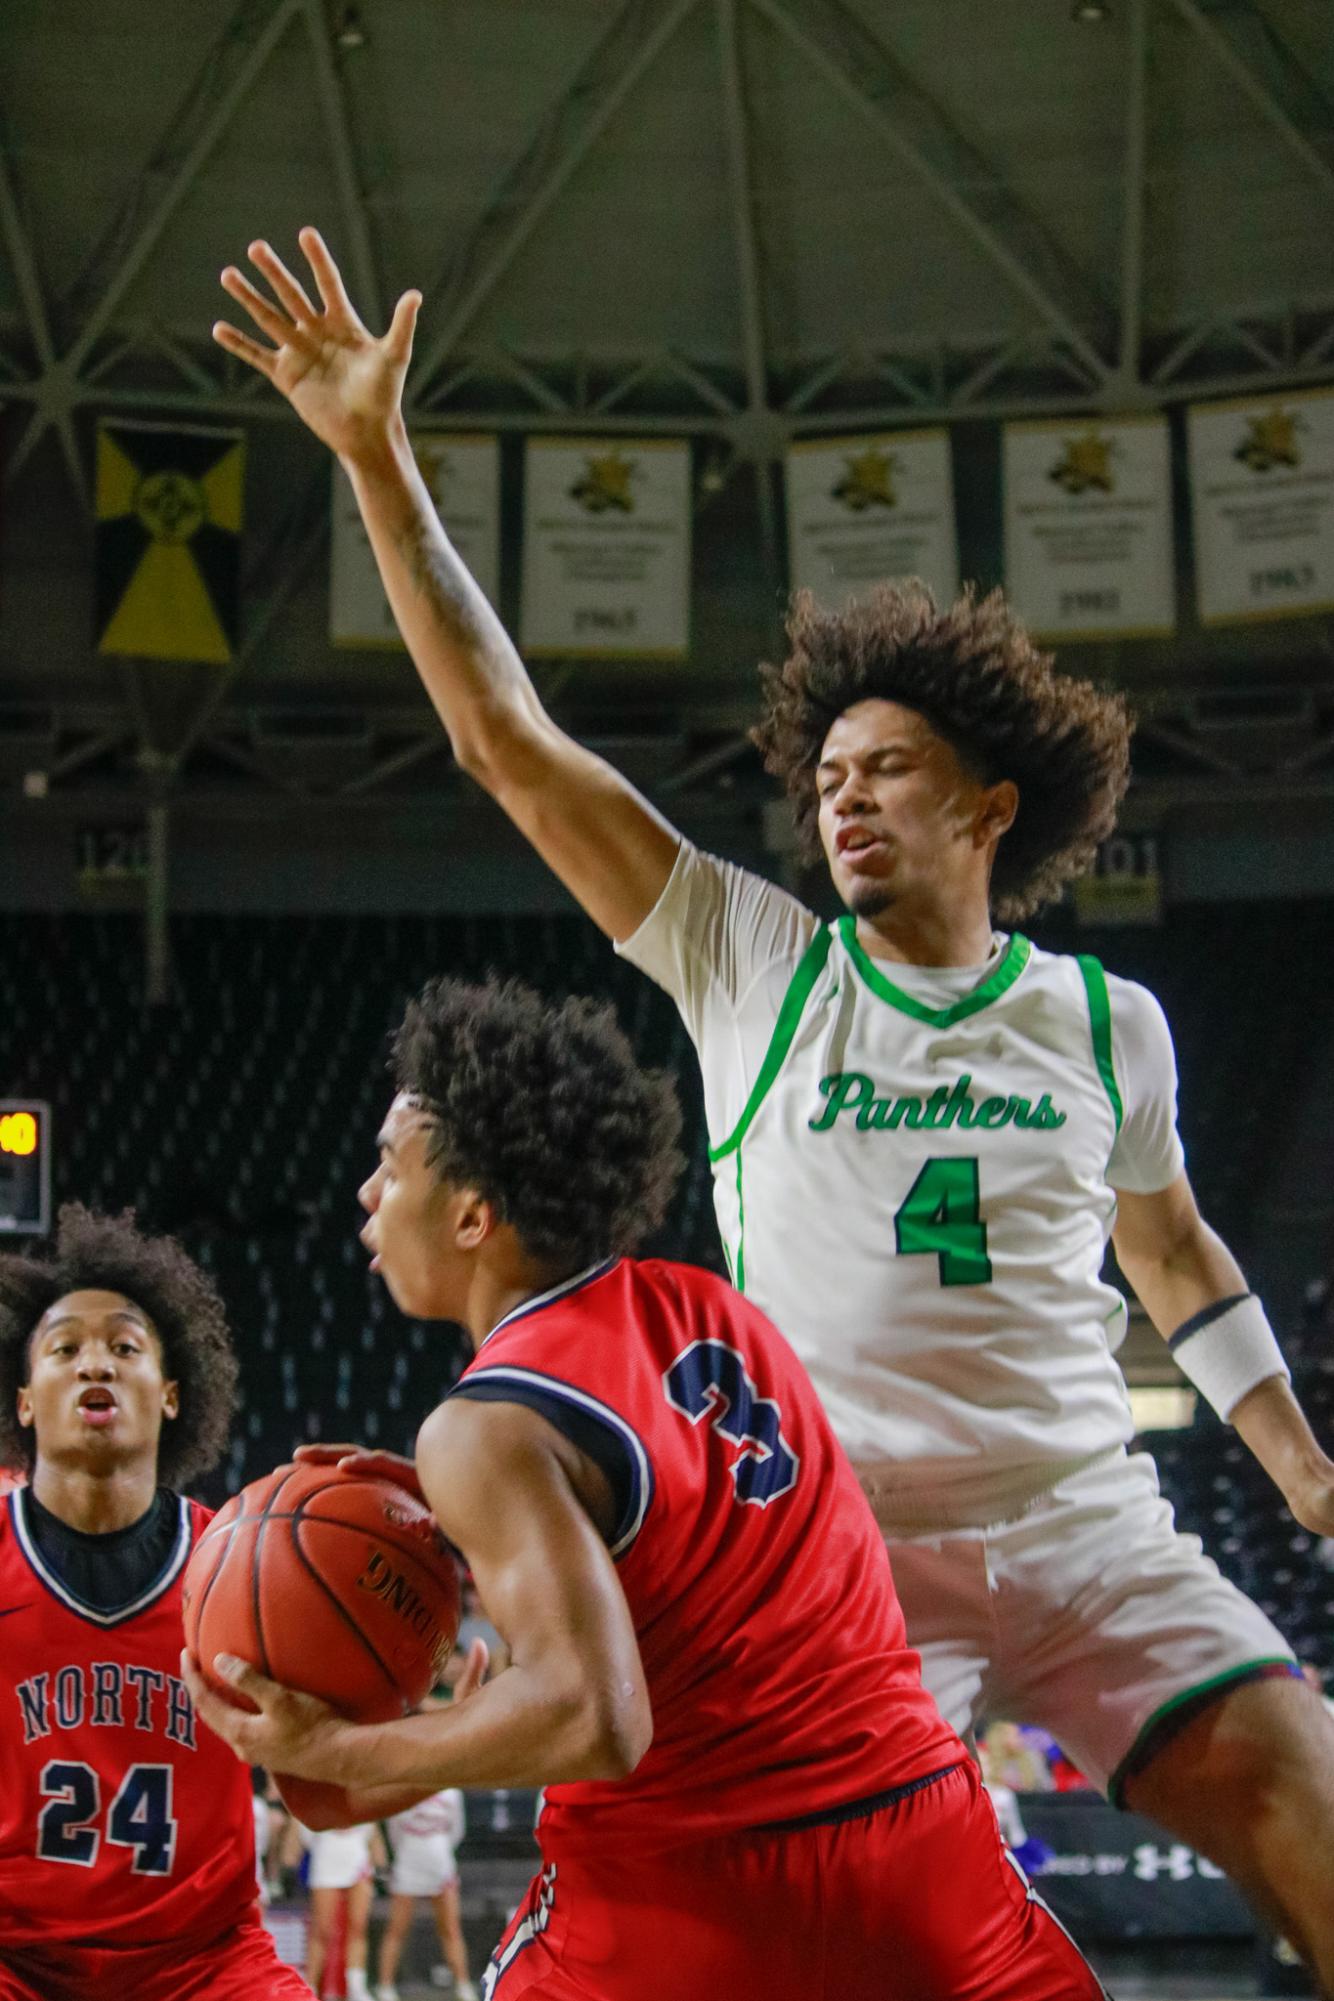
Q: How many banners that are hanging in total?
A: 6